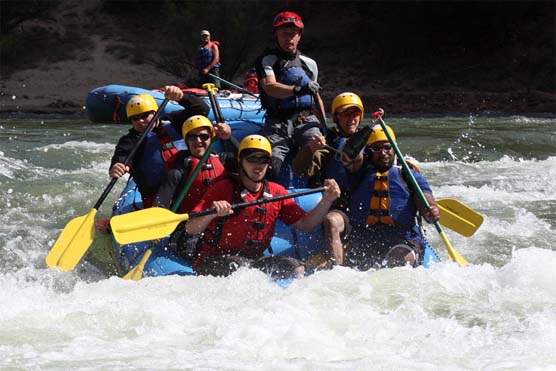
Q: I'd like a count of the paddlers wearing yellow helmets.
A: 5